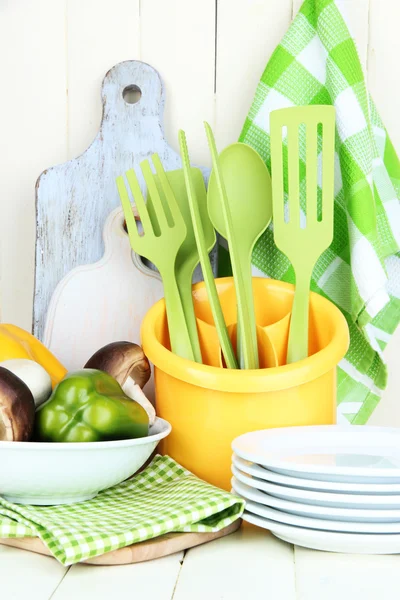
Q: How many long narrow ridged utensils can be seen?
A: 2